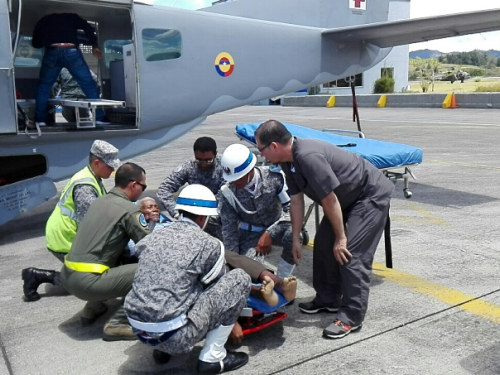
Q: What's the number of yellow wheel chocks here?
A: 3